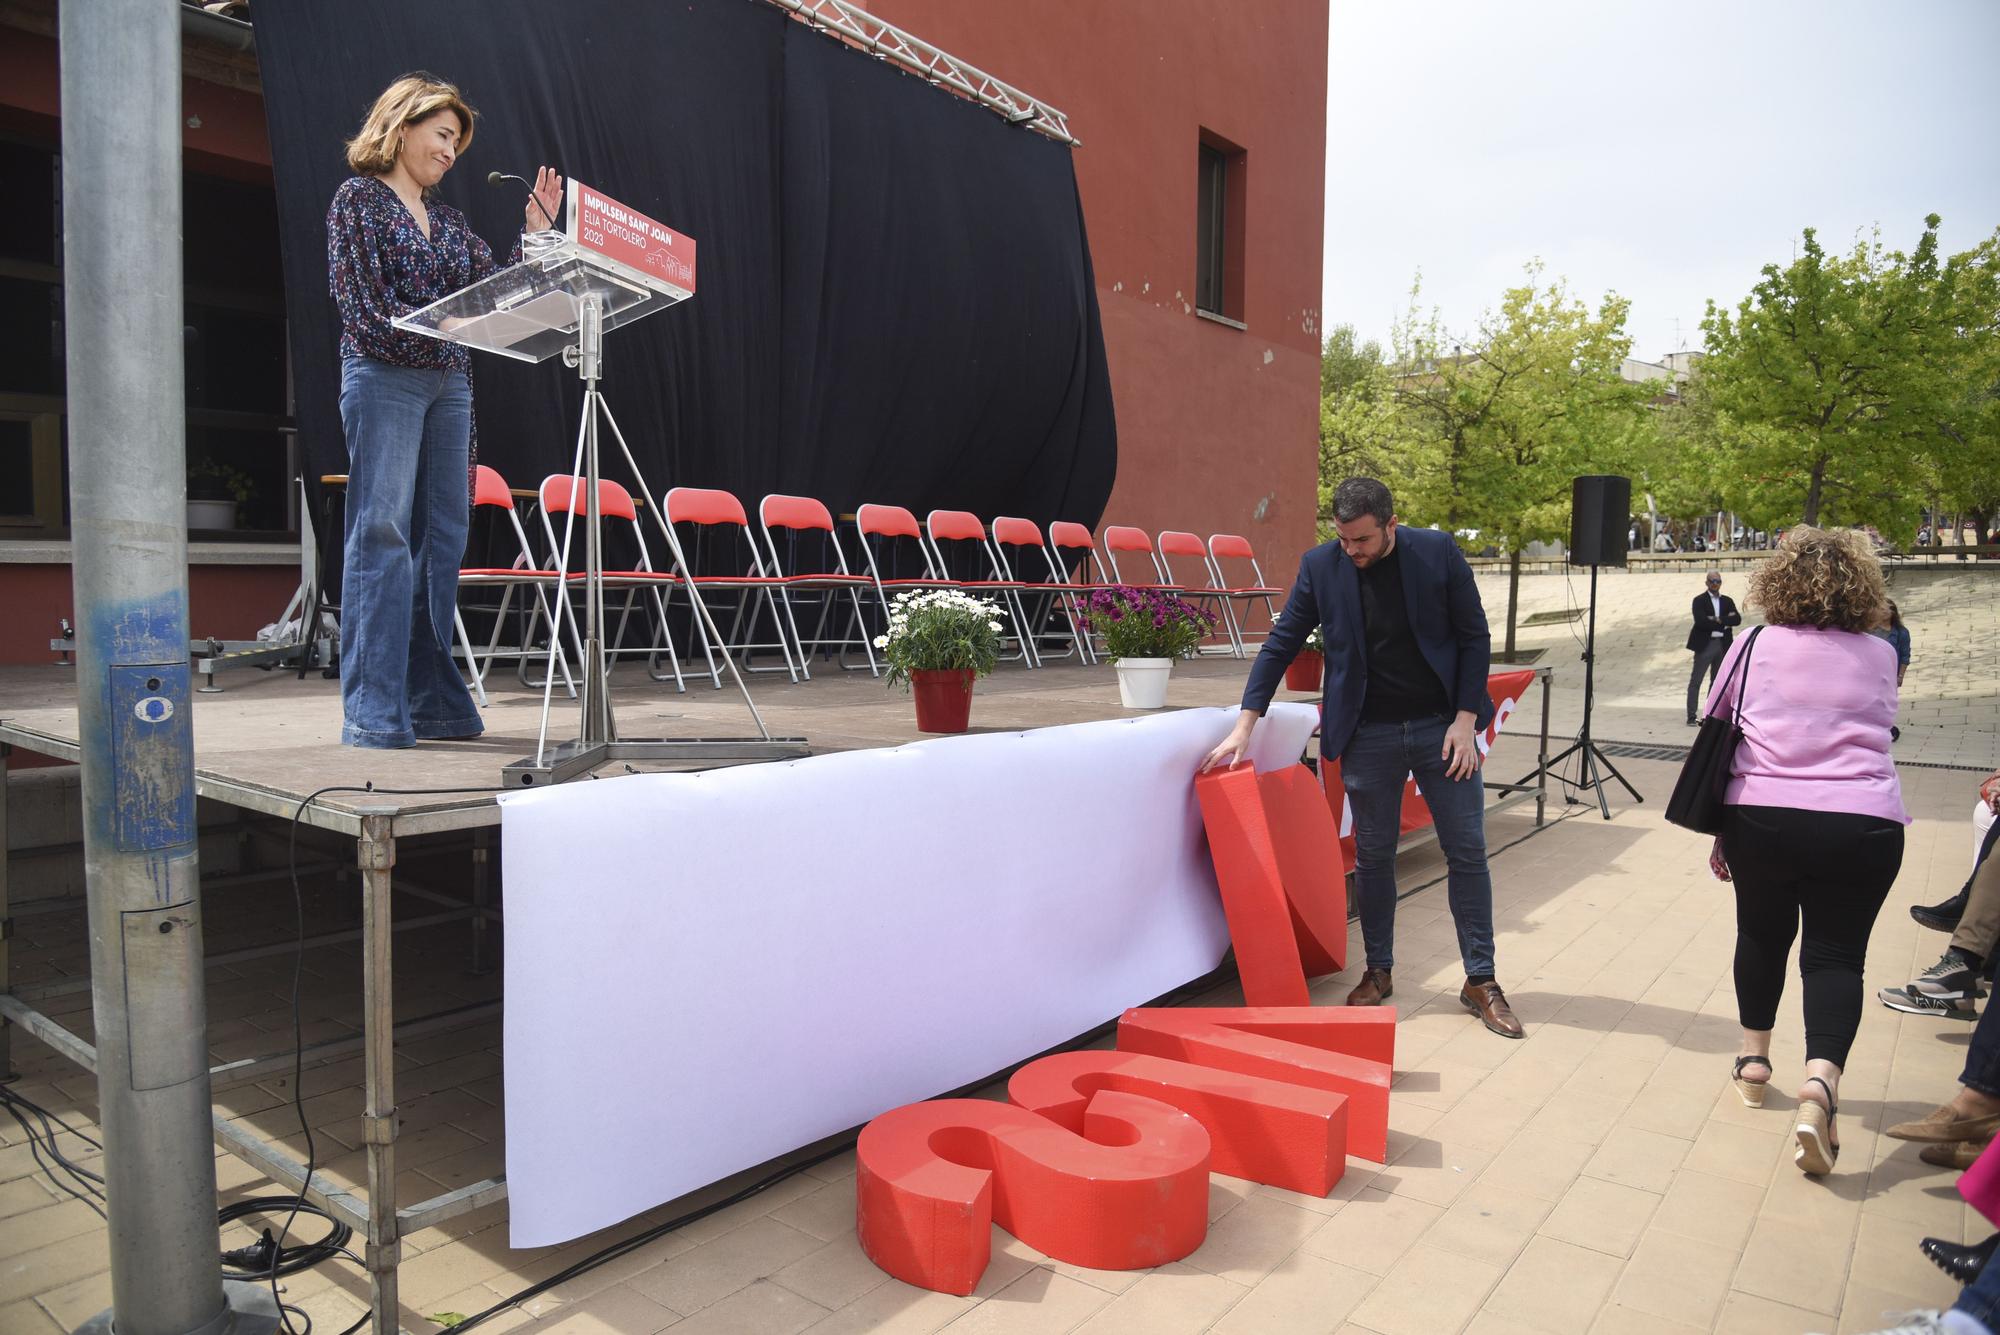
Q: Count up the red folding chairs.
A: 11